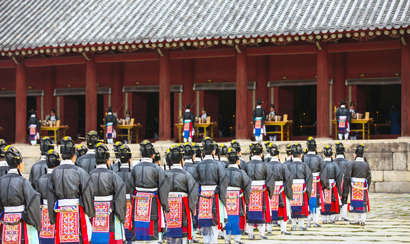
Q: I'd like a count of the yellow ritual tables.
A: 5